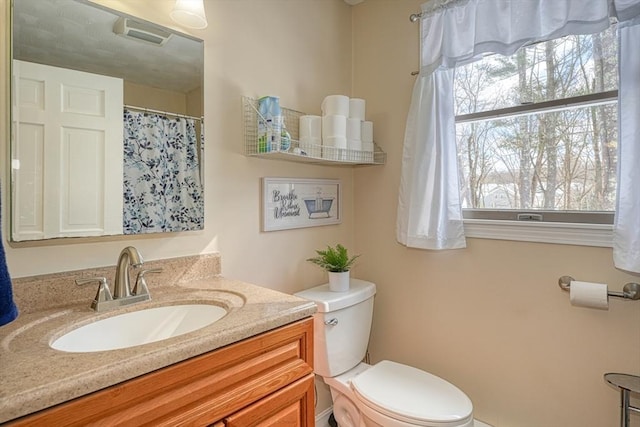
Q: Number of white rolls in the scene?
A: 11